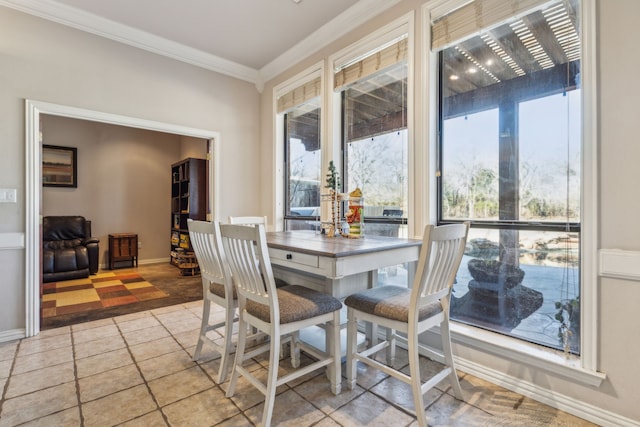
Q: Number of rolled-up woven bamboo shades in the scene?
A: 3